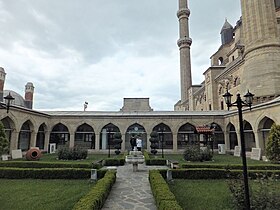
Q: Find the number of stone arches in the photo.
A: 13